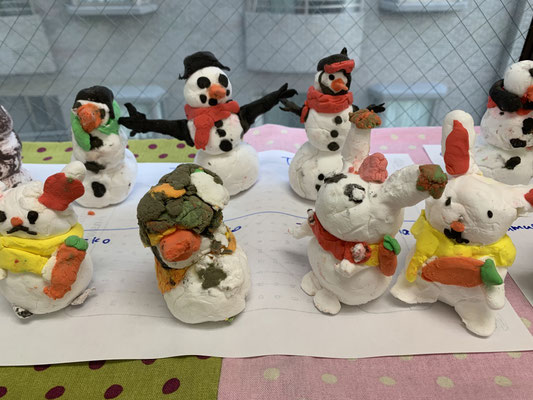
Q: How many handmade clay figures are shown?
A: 9